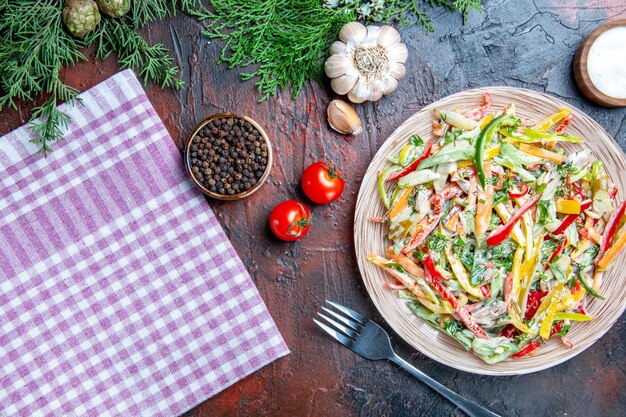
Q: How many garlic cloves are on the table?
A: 1